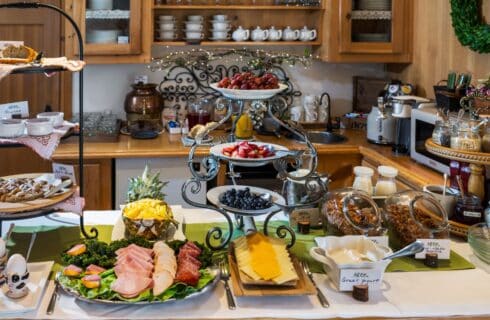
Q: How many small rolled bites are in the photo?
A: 4